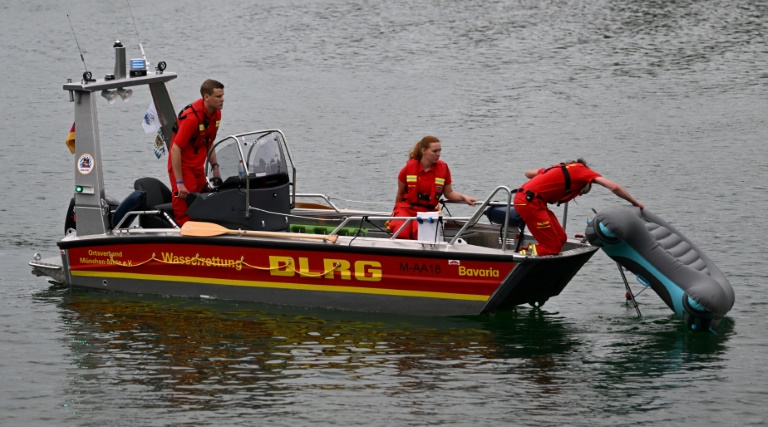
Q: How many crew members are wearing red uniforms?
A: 3